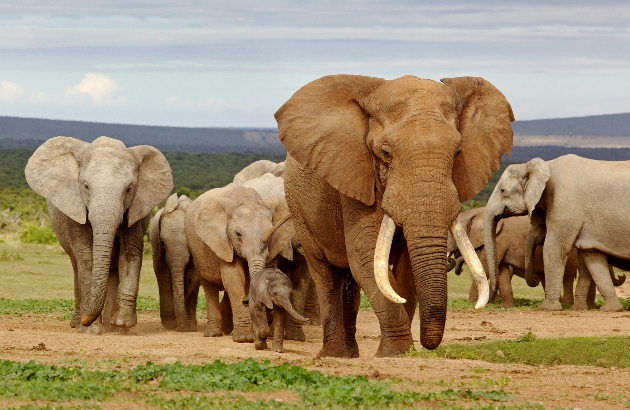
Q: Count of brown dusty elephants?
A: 1